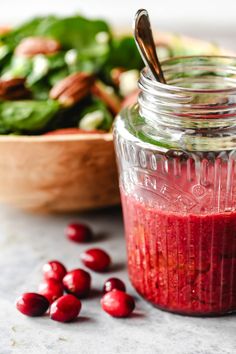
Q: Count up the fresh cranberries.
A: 9